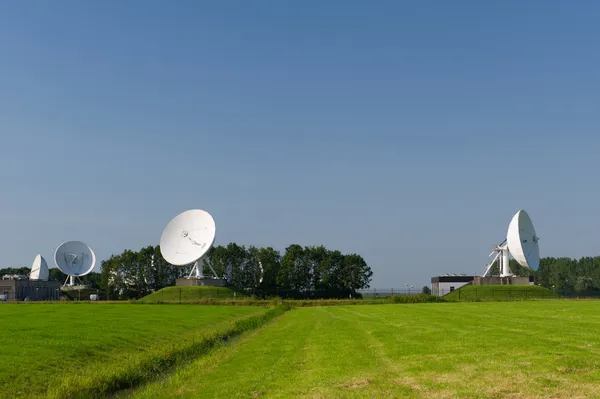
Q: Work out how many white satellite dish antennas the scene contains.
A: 4